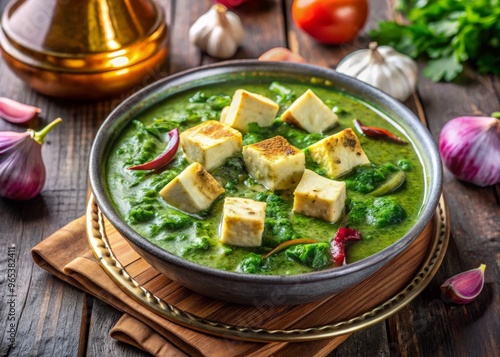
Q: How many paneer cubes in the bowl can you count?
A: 8